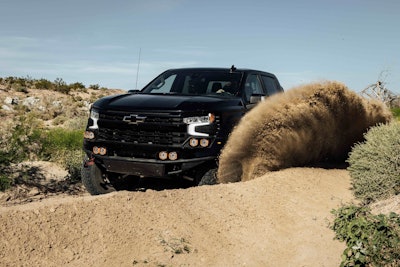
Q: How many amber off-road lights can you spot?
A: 8